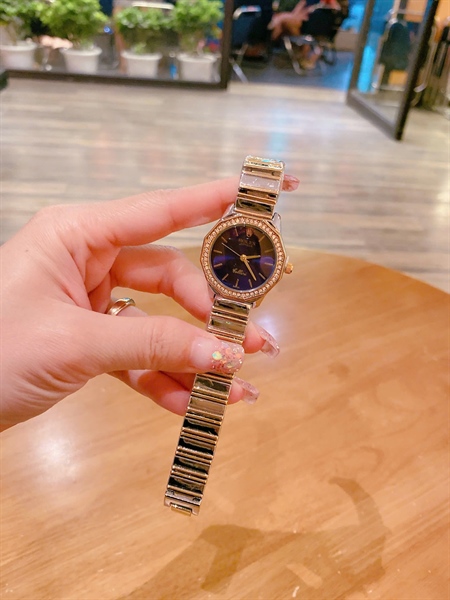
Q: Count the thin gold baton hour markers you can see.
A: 11